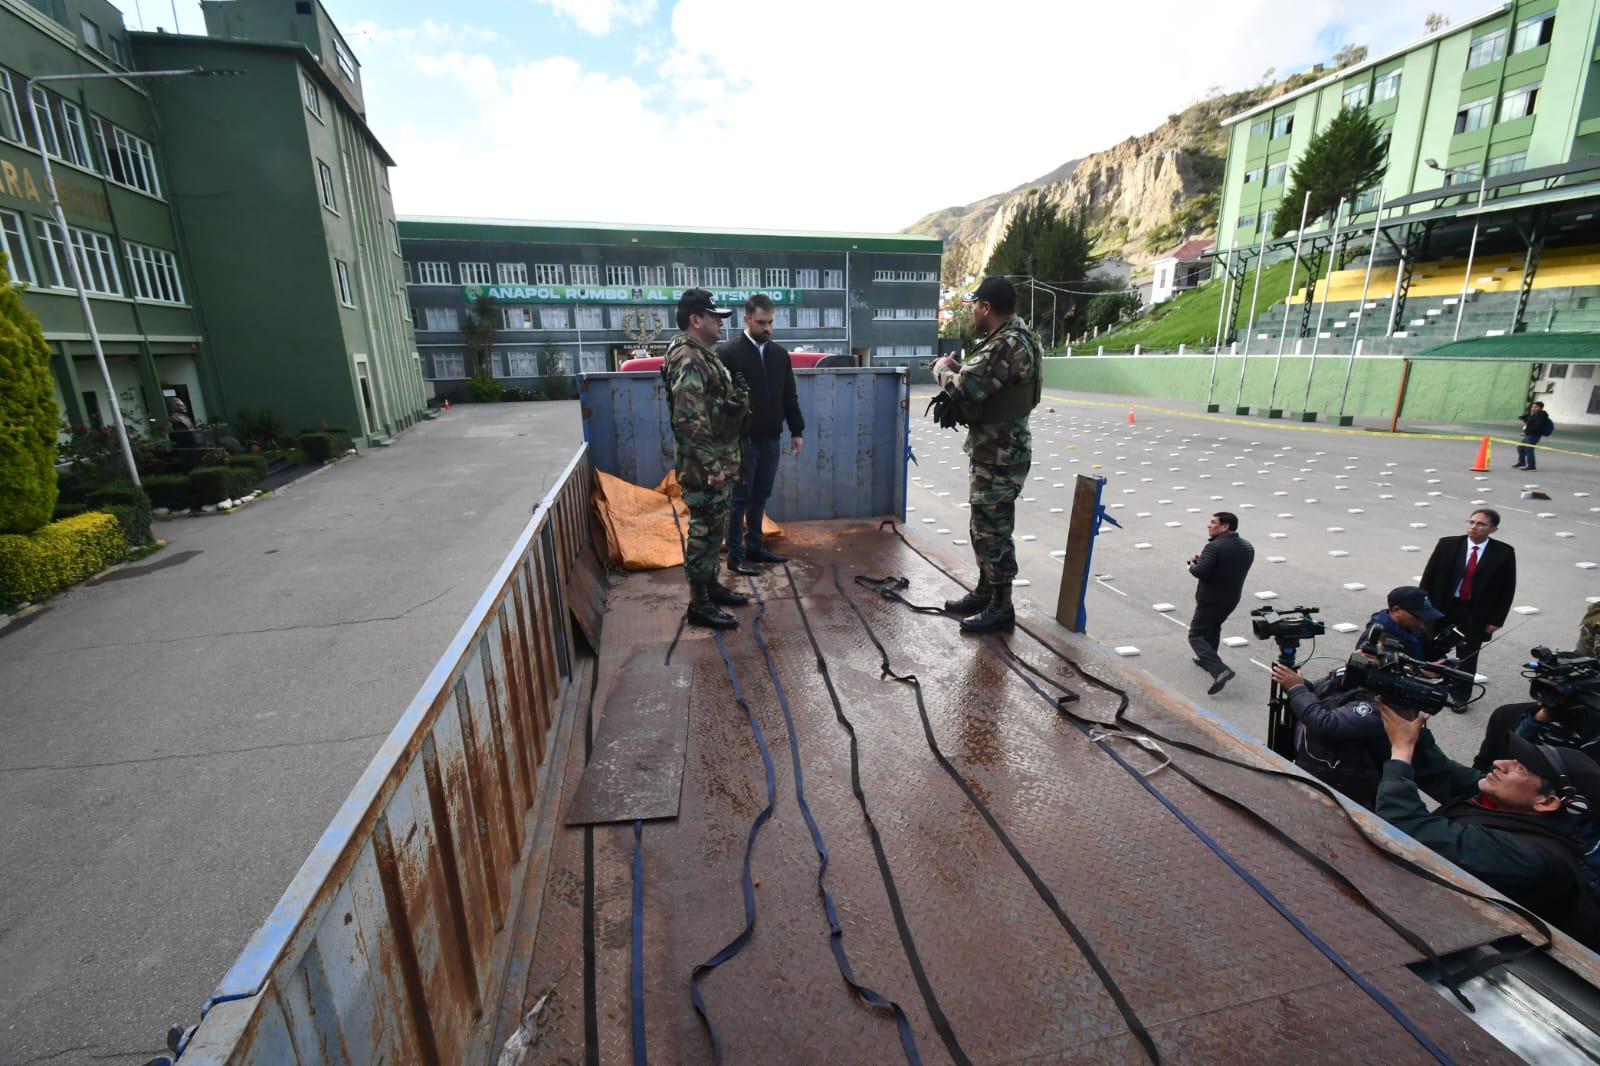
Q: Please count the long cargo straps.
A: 9